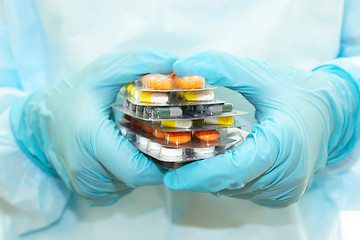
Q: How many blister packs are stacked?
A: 6